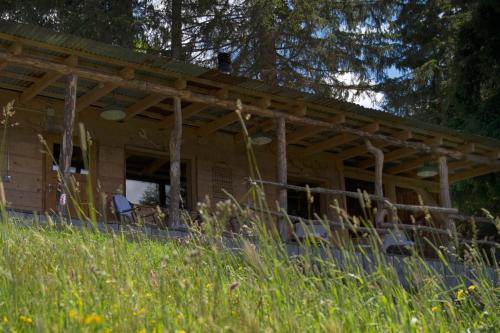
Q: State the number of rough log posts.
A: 5